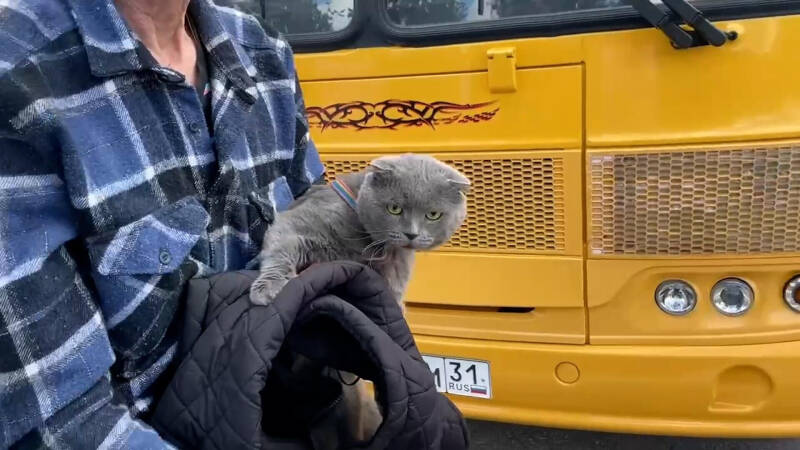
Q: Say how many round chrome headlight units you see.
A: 3